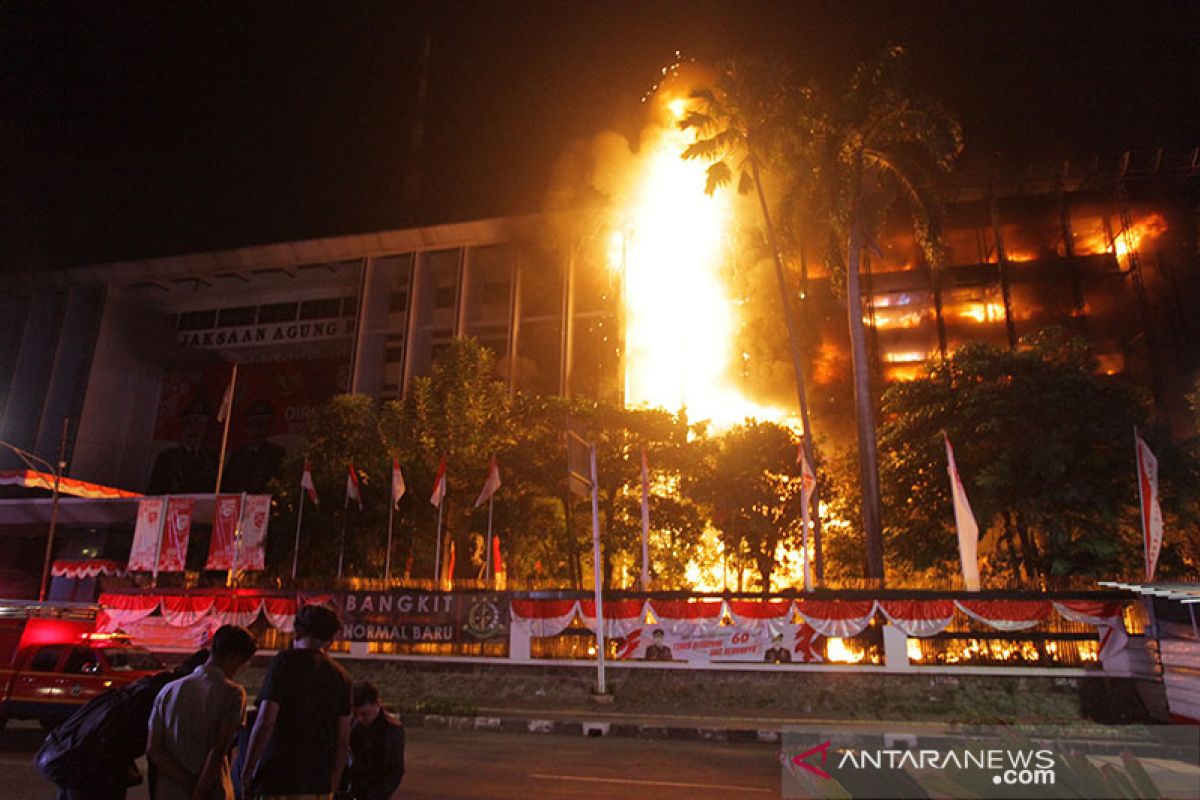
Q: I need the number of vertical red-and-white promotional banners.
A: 4